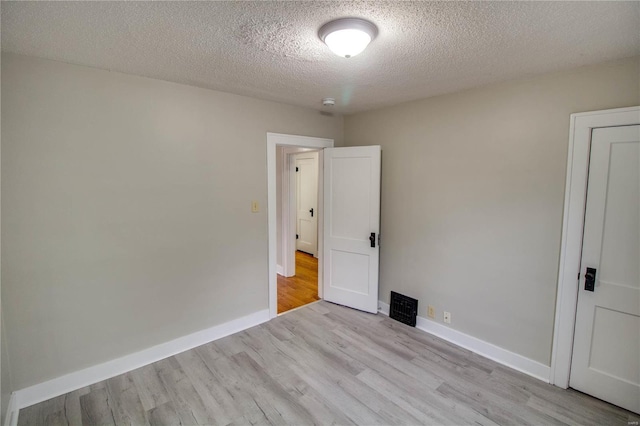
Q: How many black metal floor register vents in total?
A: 1